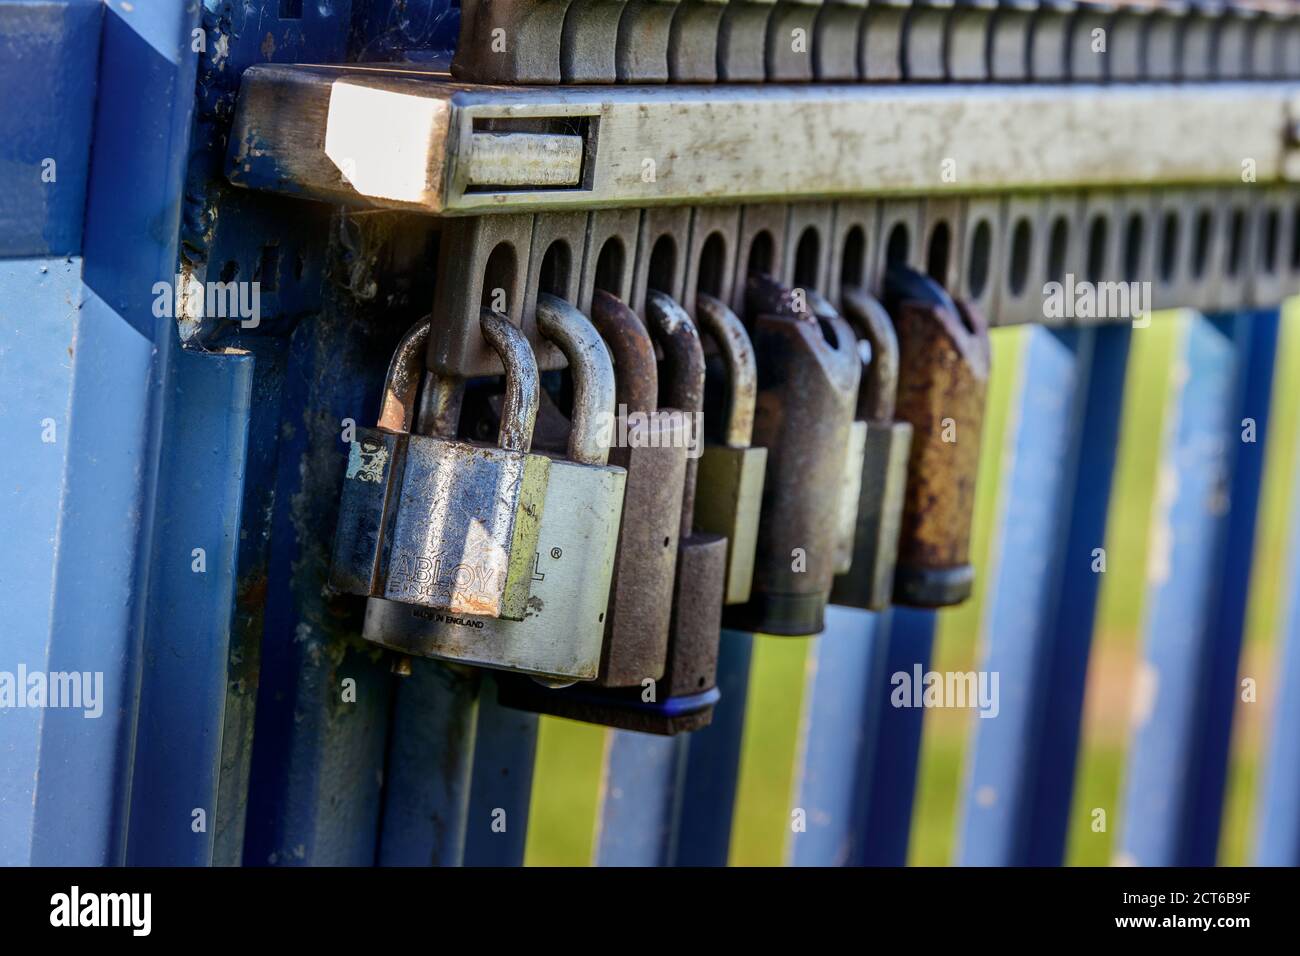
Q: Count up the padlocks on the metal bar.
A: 9